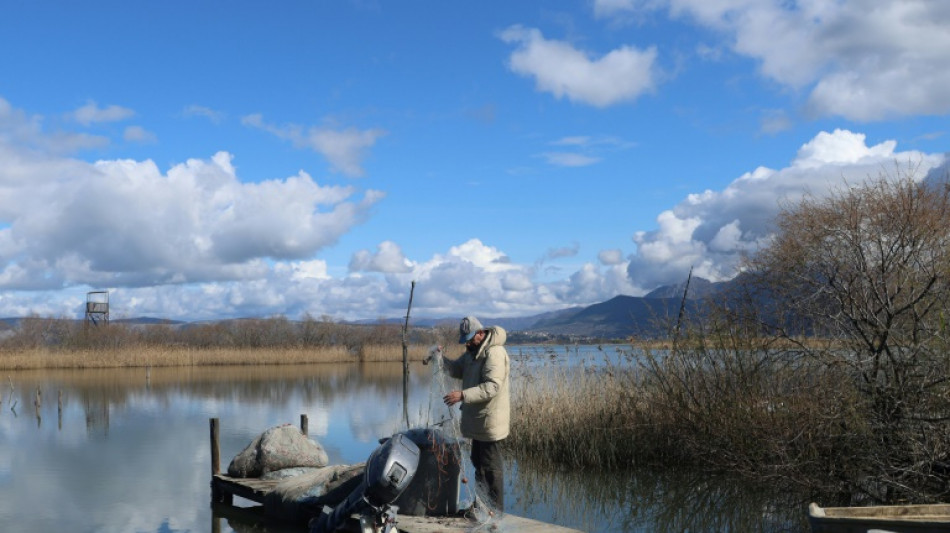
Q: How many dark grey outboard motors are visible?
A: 1